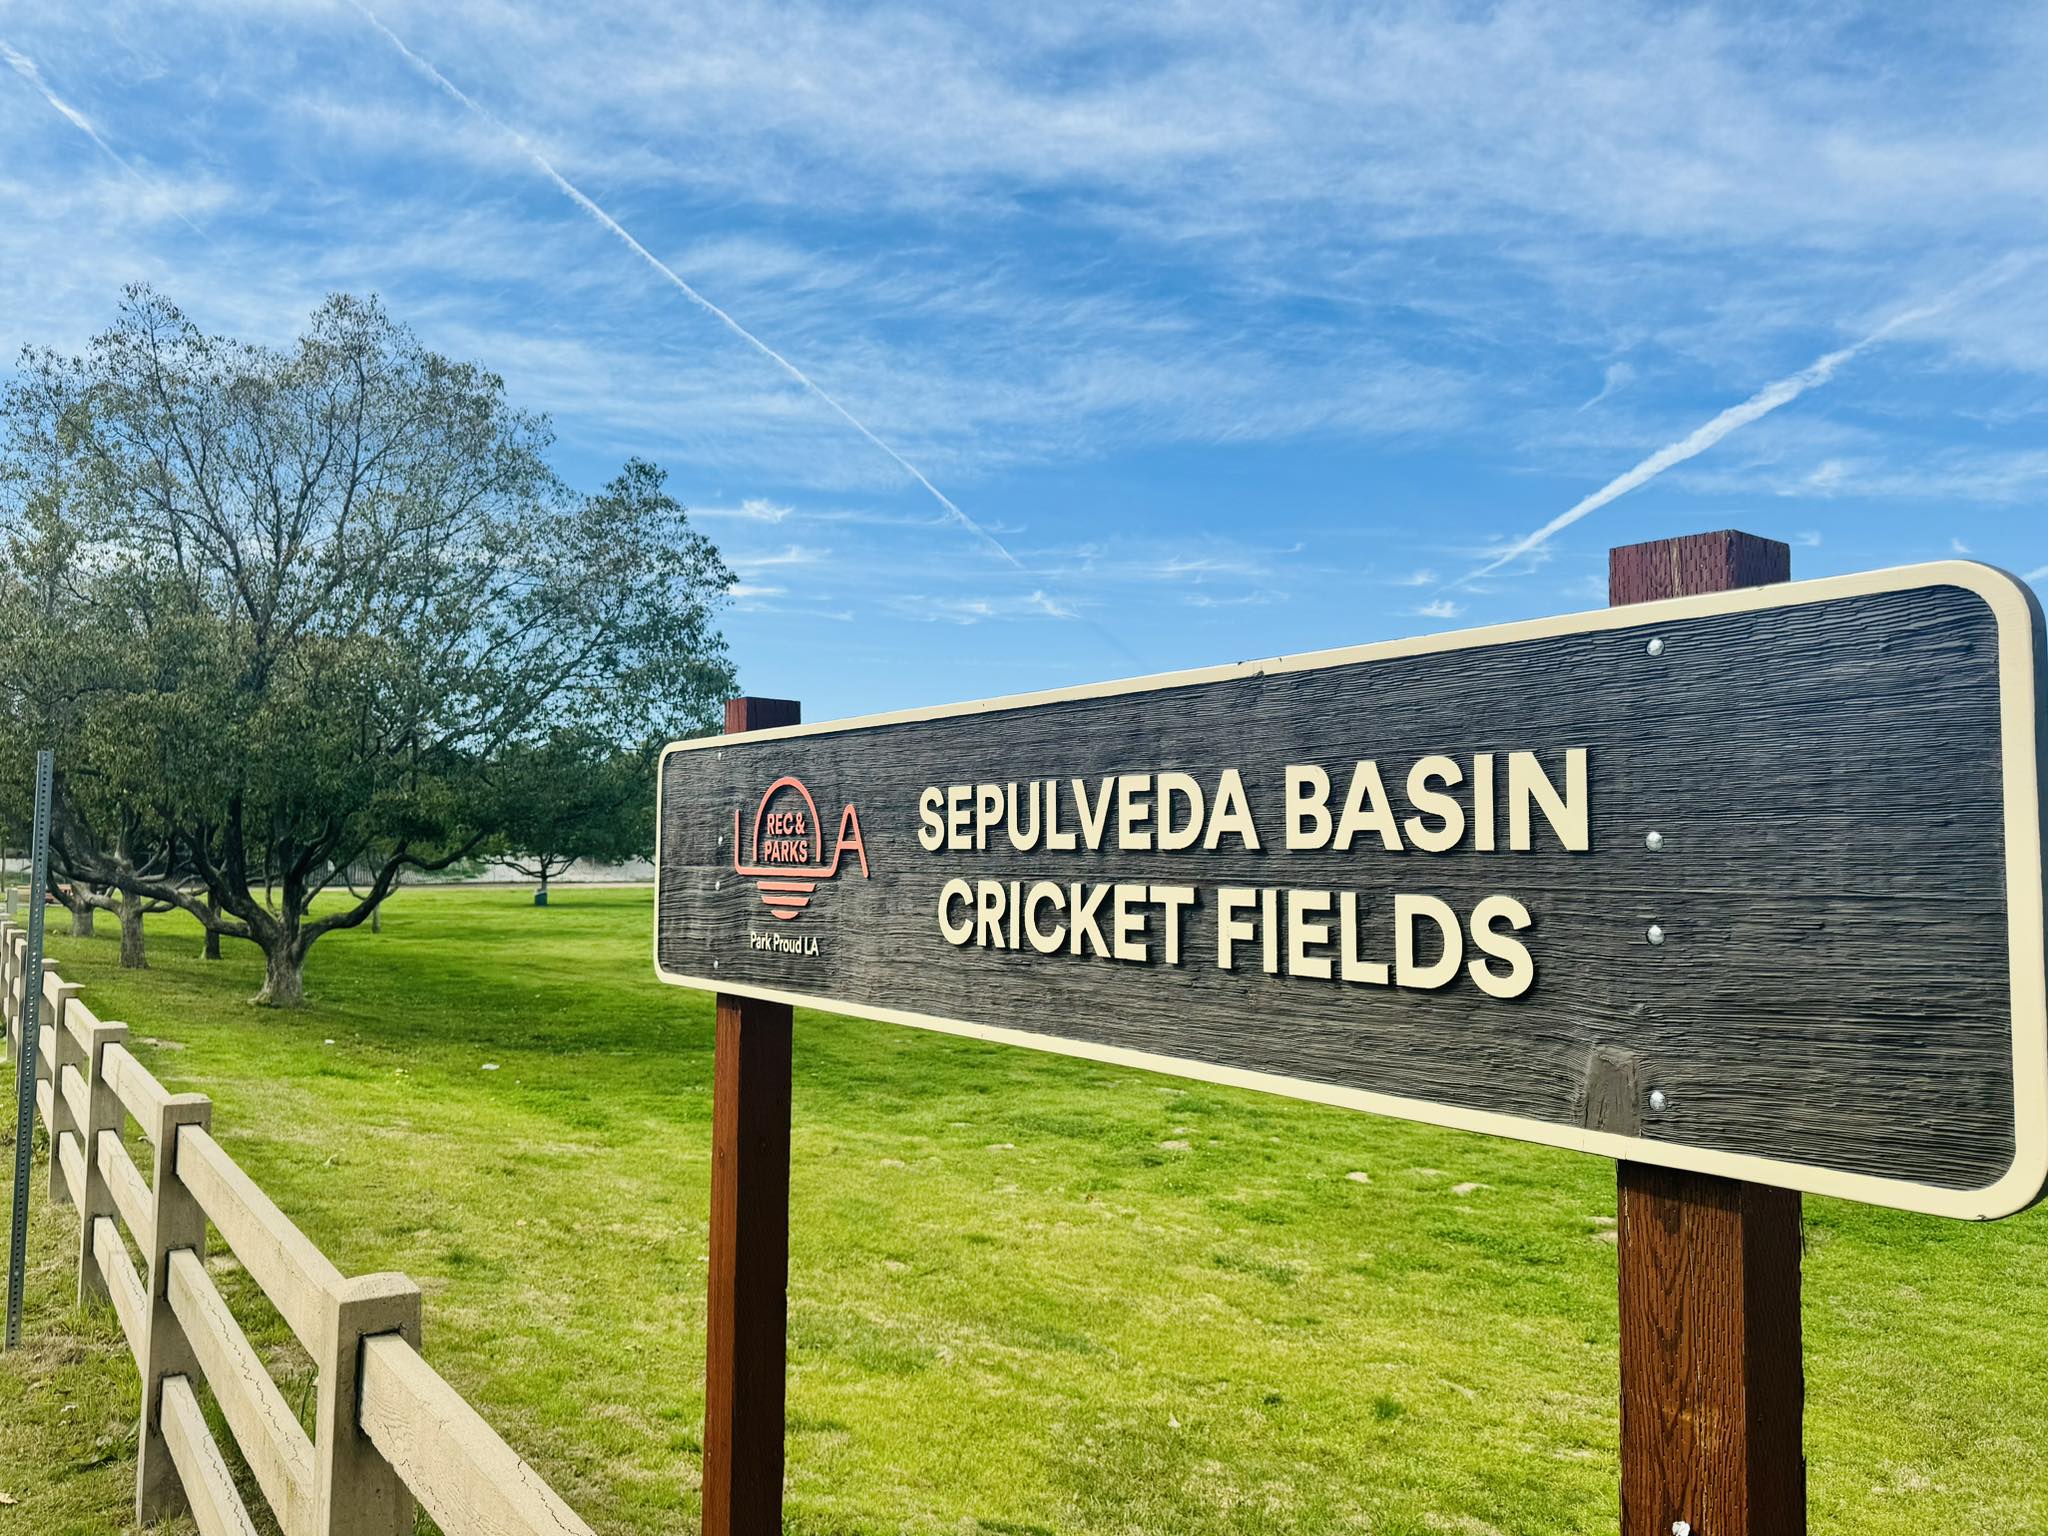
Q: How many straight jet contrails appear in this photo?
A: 3